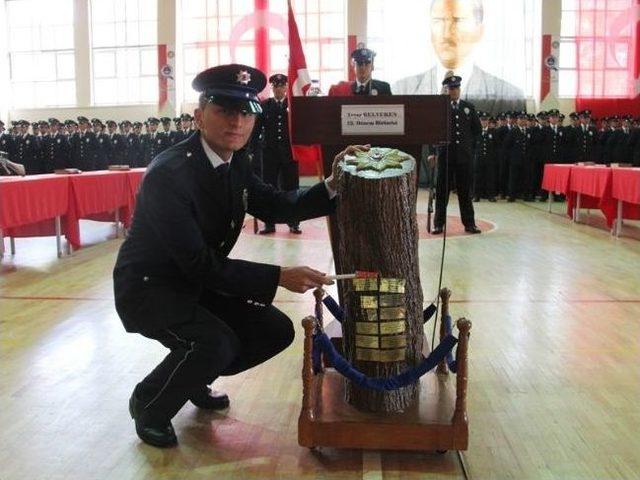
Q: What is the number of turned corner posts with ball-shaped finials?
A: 4